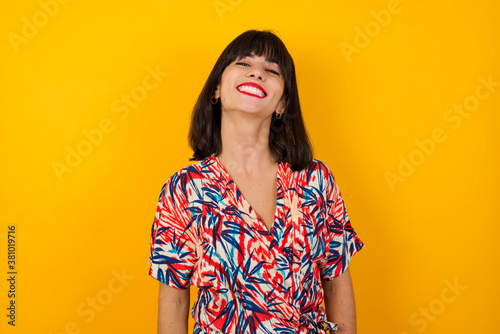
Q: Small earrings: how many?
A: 2